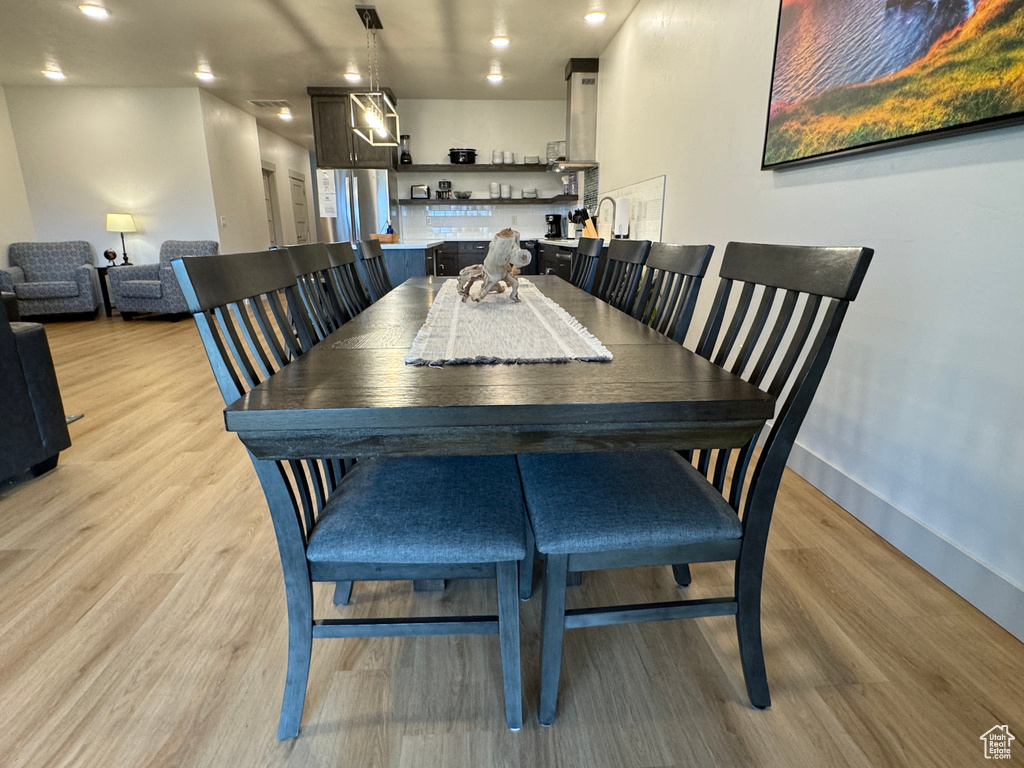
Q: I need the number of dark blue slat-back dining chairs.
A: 8